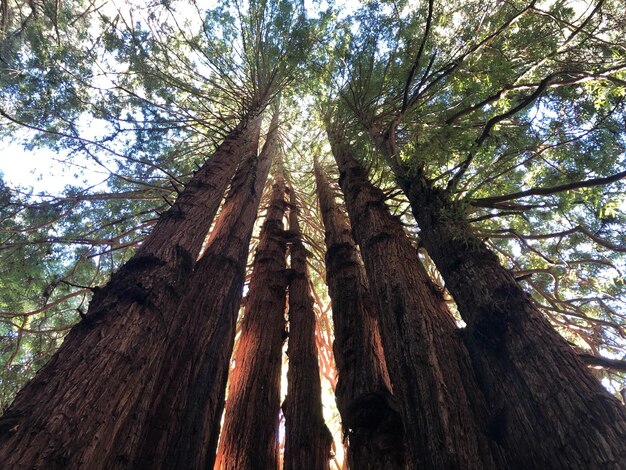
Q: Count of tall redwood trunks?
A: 7